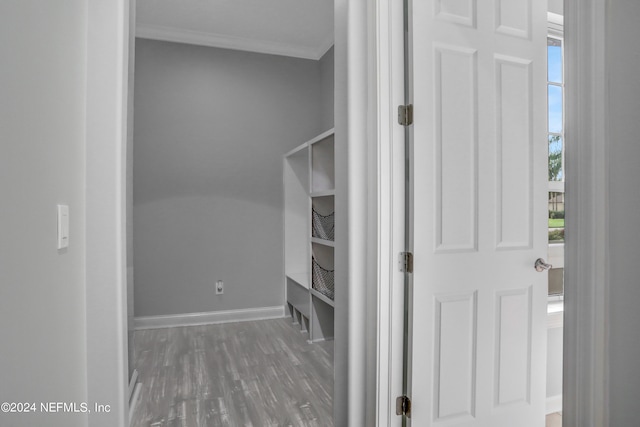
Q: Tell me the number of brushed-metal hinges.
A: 3